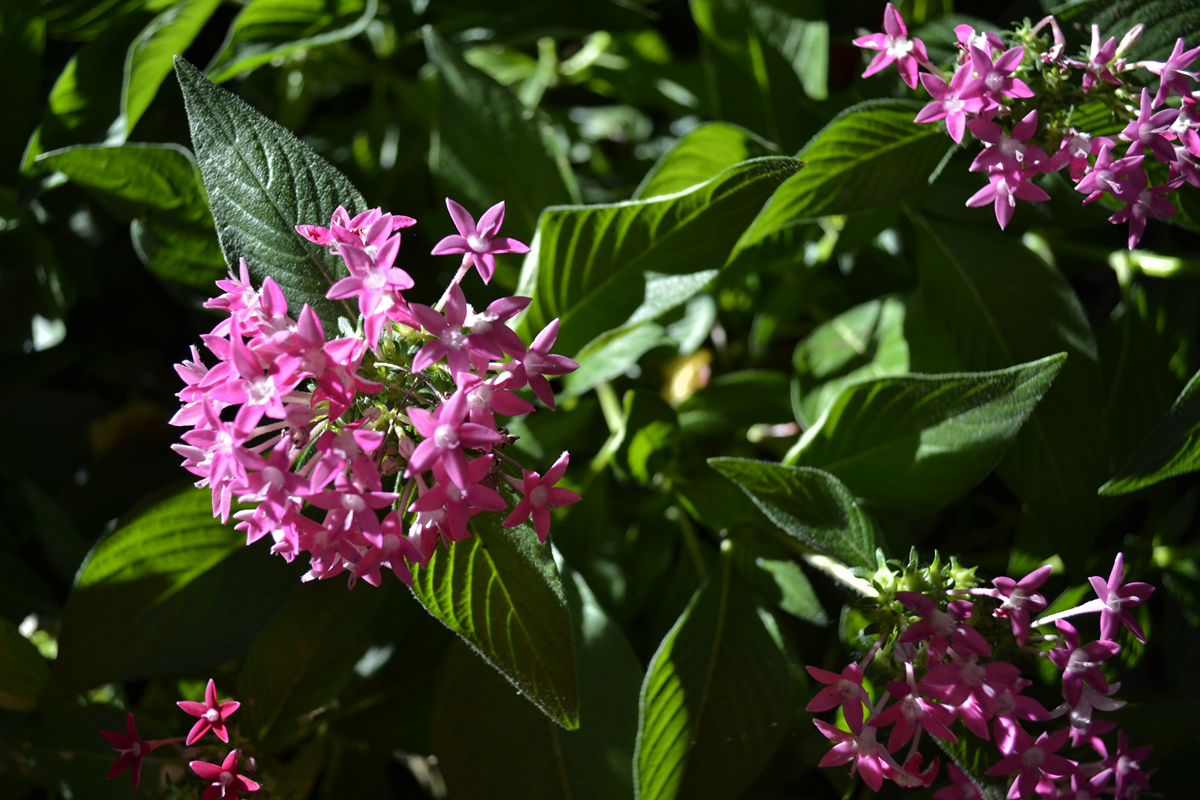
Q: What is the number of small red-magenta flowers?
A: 3